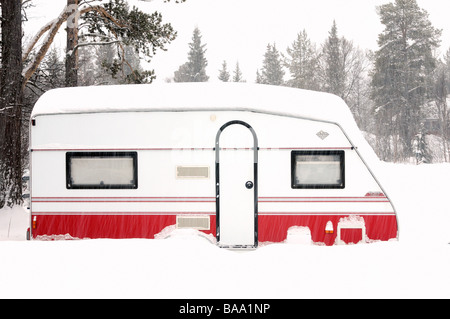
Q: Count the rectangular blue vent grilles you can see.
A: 0